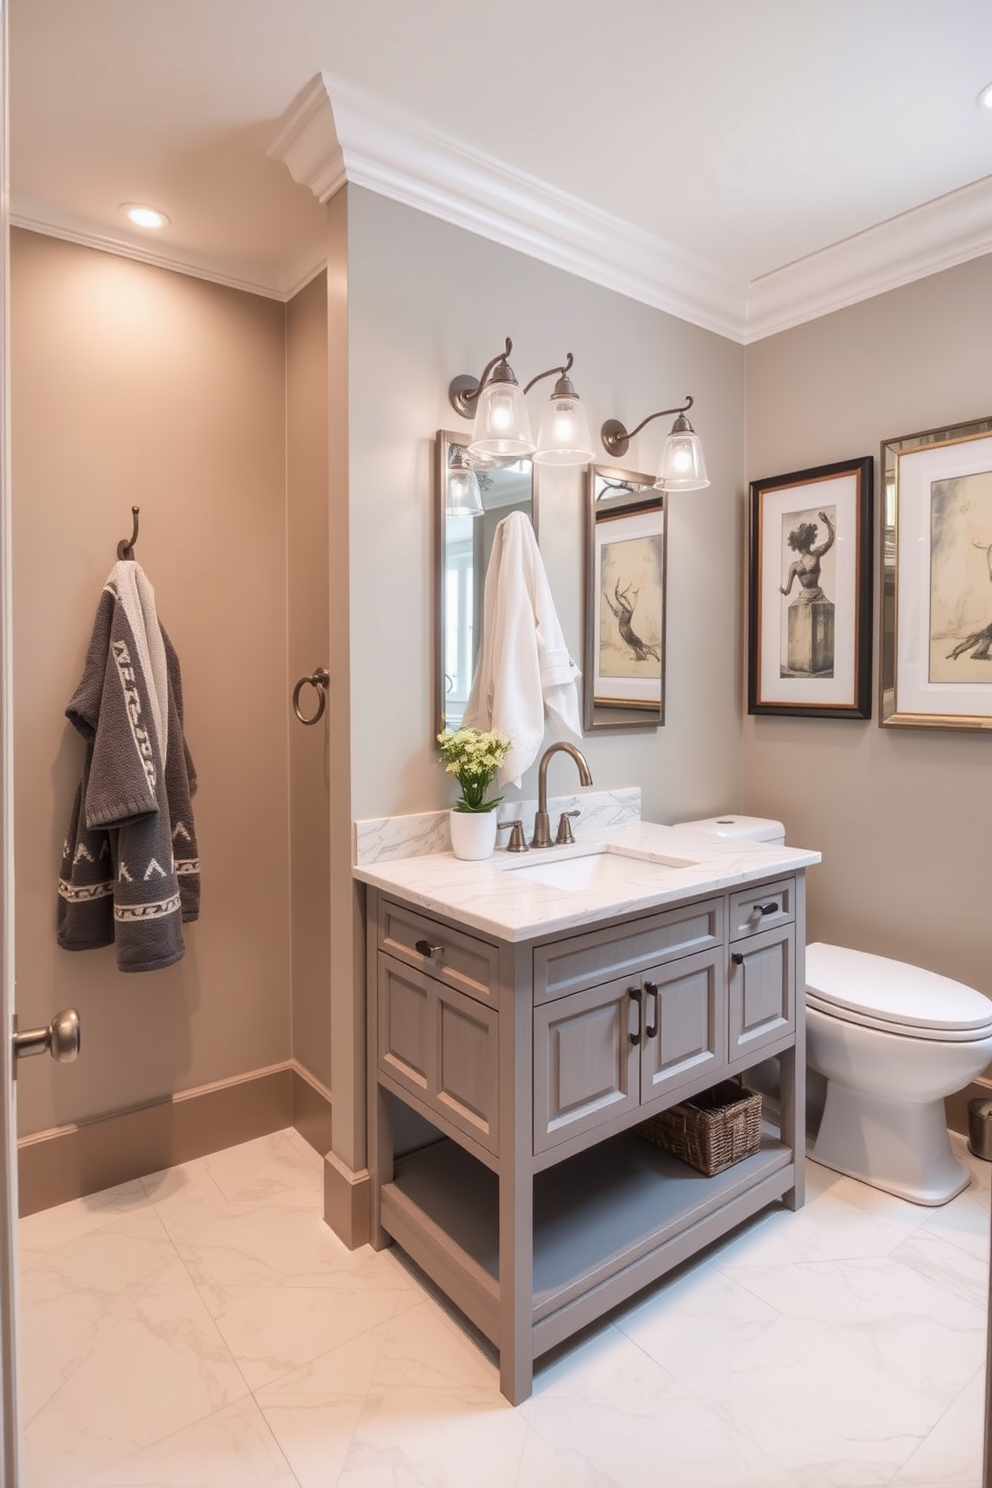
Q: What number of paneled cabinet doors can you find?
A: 3